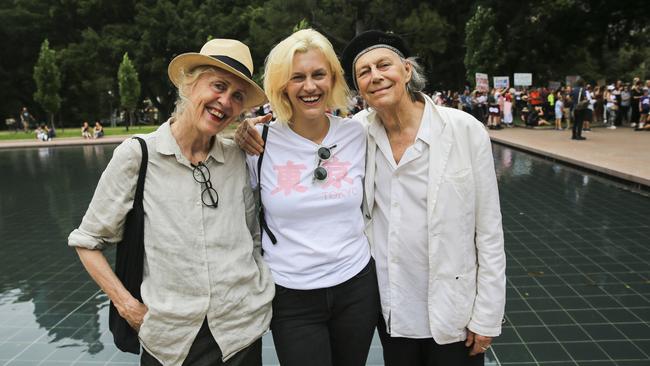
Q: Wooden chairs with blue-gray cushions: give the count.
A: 0